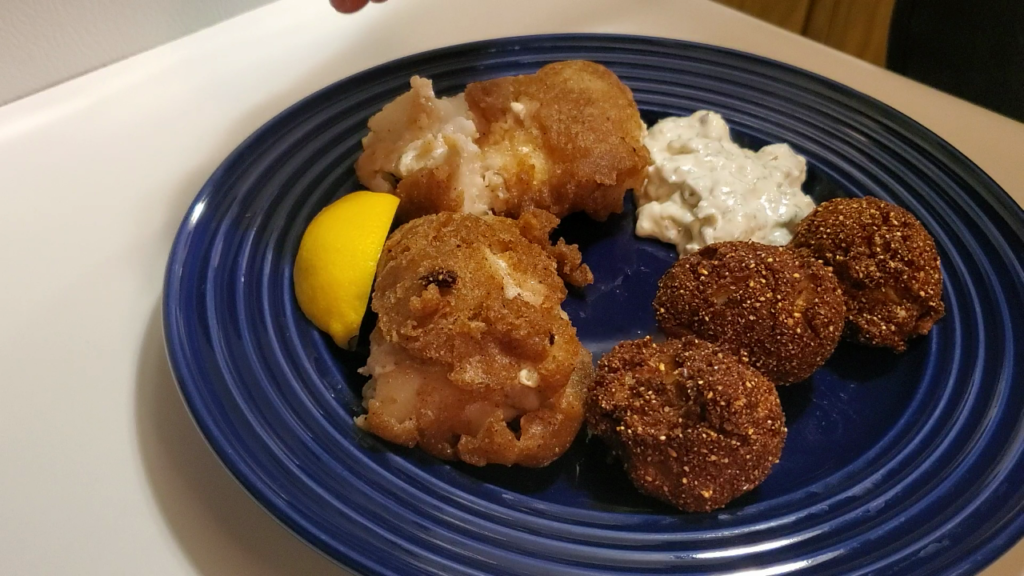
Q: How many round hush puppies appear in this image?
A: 3